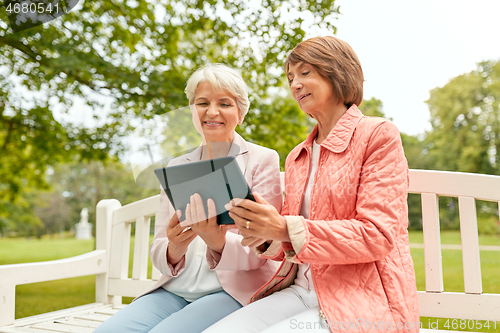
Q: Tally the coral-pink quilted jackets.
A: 1